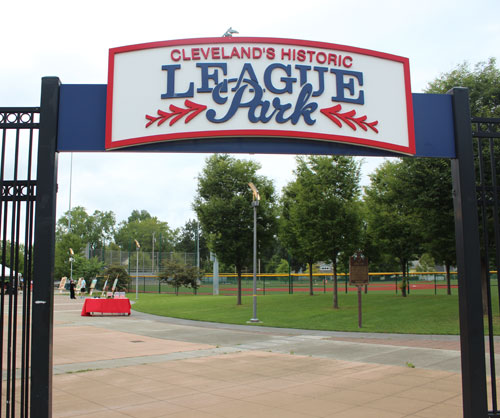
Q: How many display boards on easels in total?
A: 5